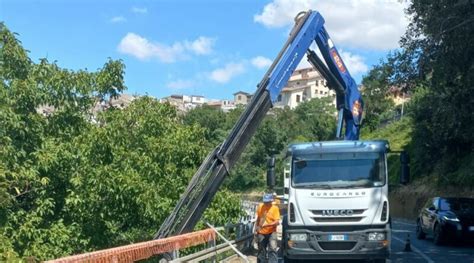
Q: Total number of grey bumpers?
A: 1